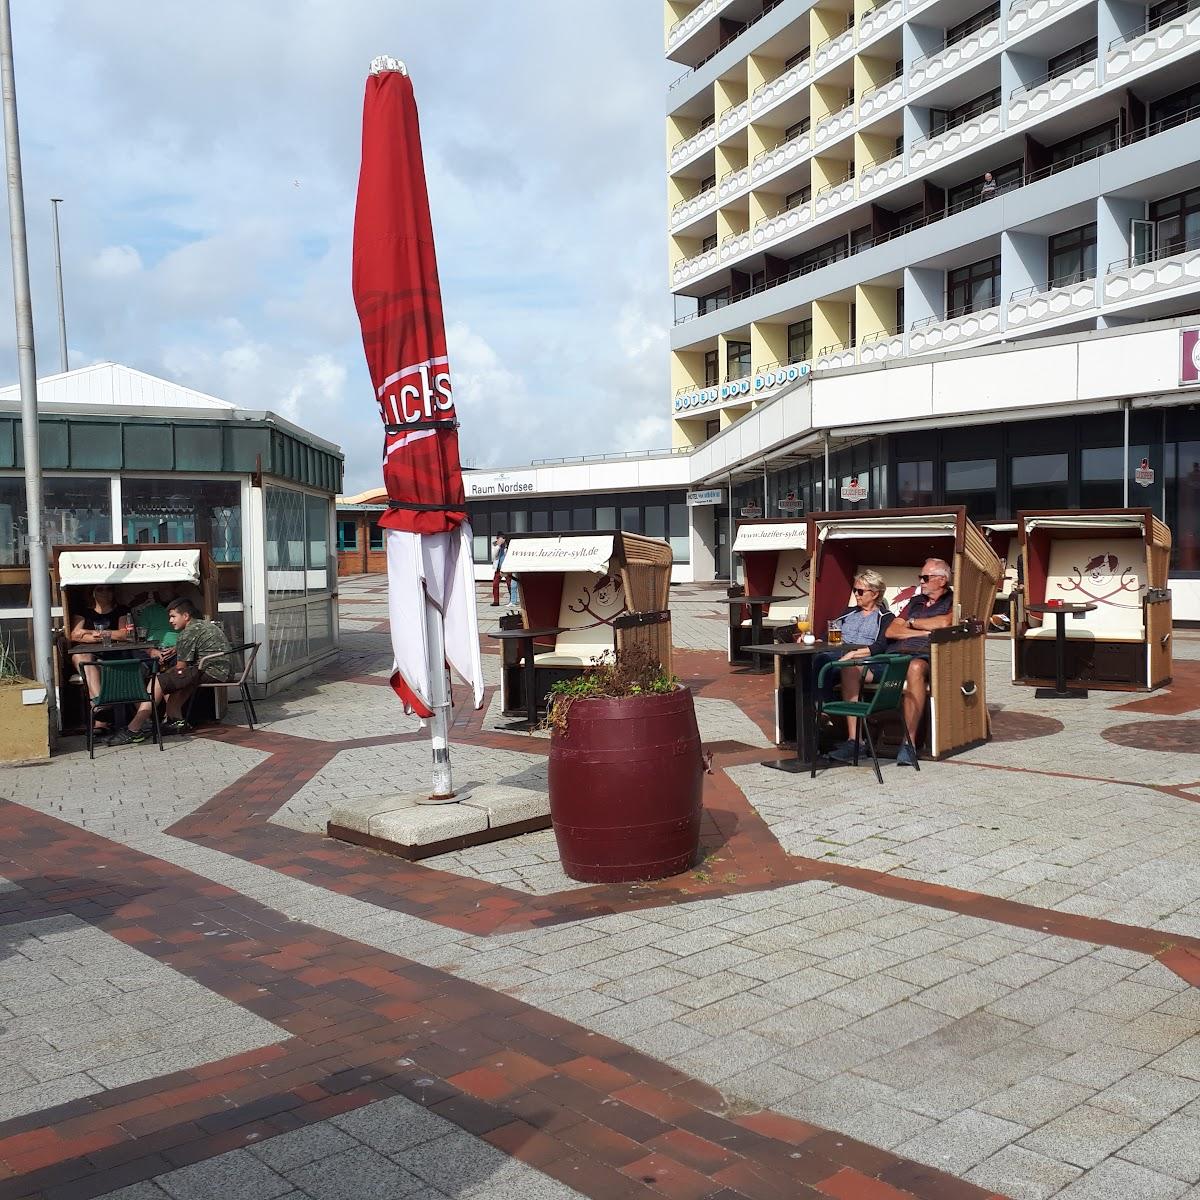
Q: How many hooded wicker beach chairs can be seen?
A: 6